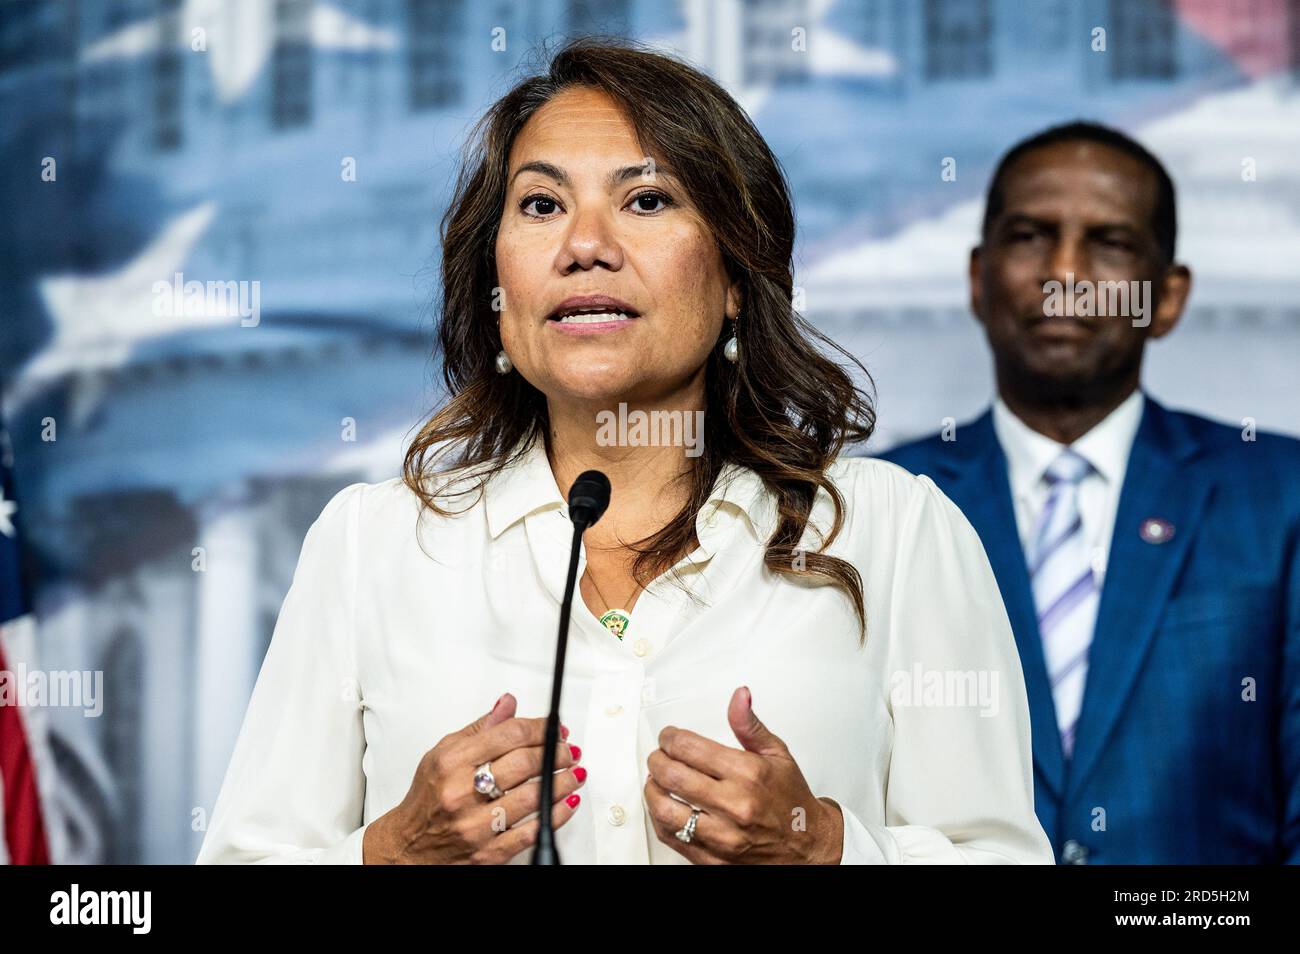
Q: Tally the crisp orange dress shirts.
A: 0